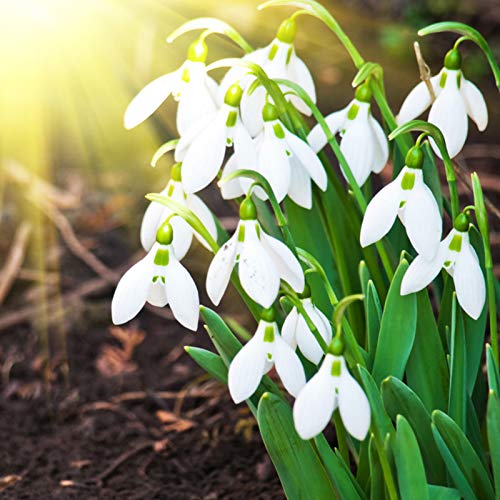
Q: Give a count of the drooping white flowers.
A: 14